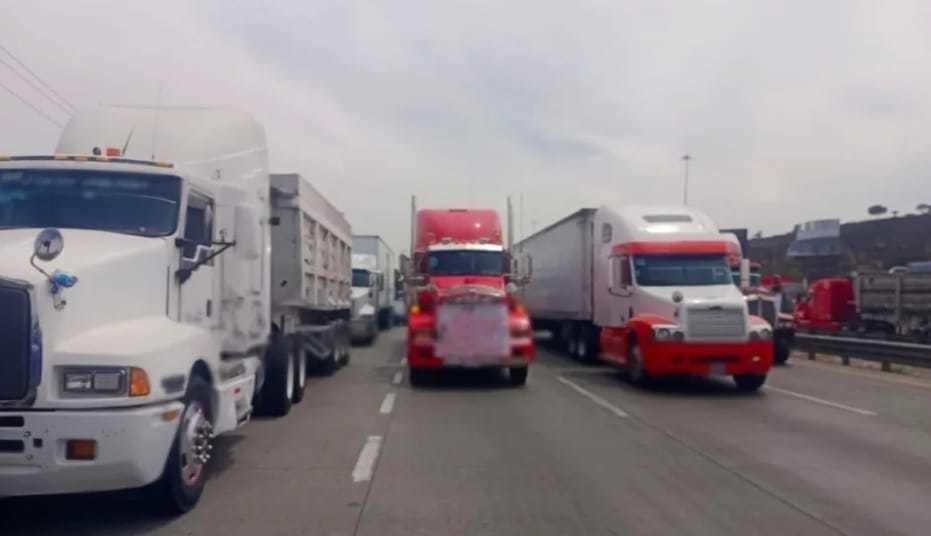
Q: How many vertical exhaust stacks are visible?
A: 2